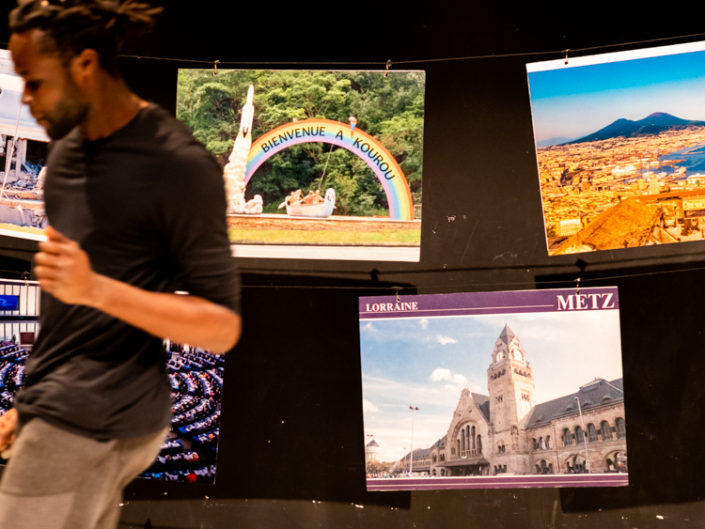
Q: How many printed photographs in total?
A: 5